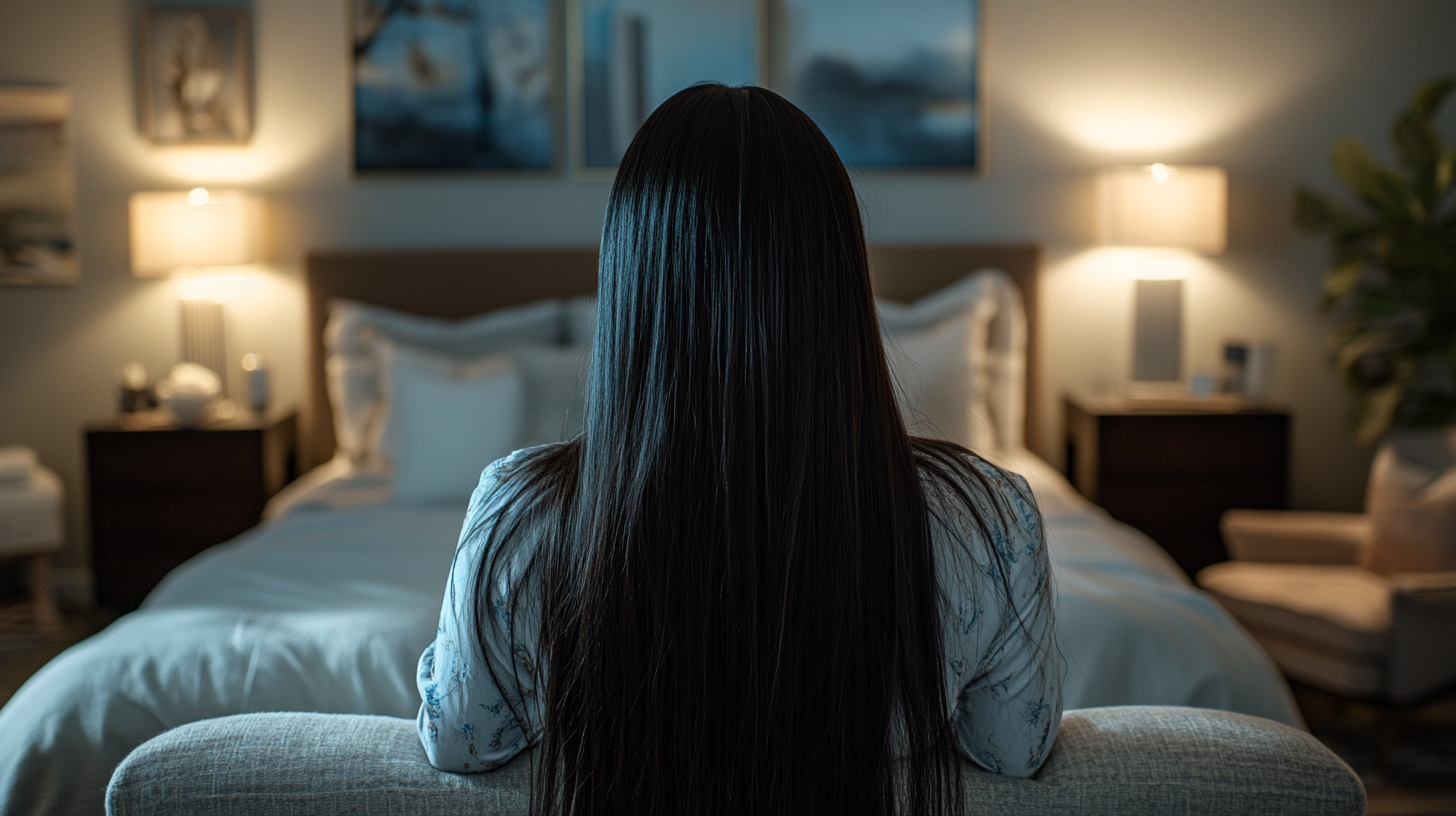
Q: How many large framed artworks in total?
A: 3